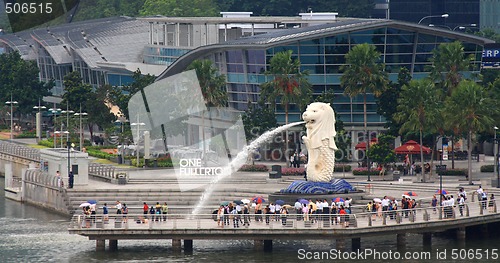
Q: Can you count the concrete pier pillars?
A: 11